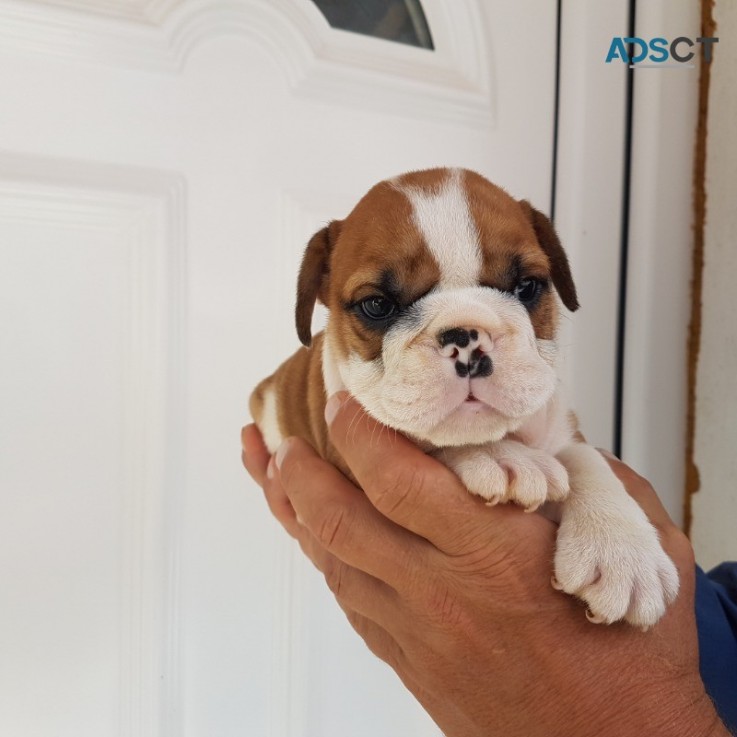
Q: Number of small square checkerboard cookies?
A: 0